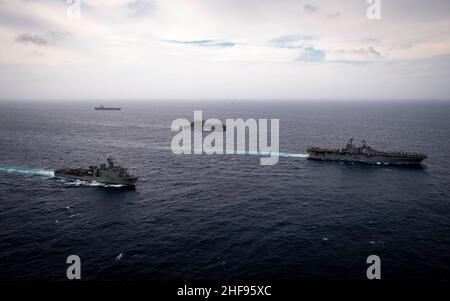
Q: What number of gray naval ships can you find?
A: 4